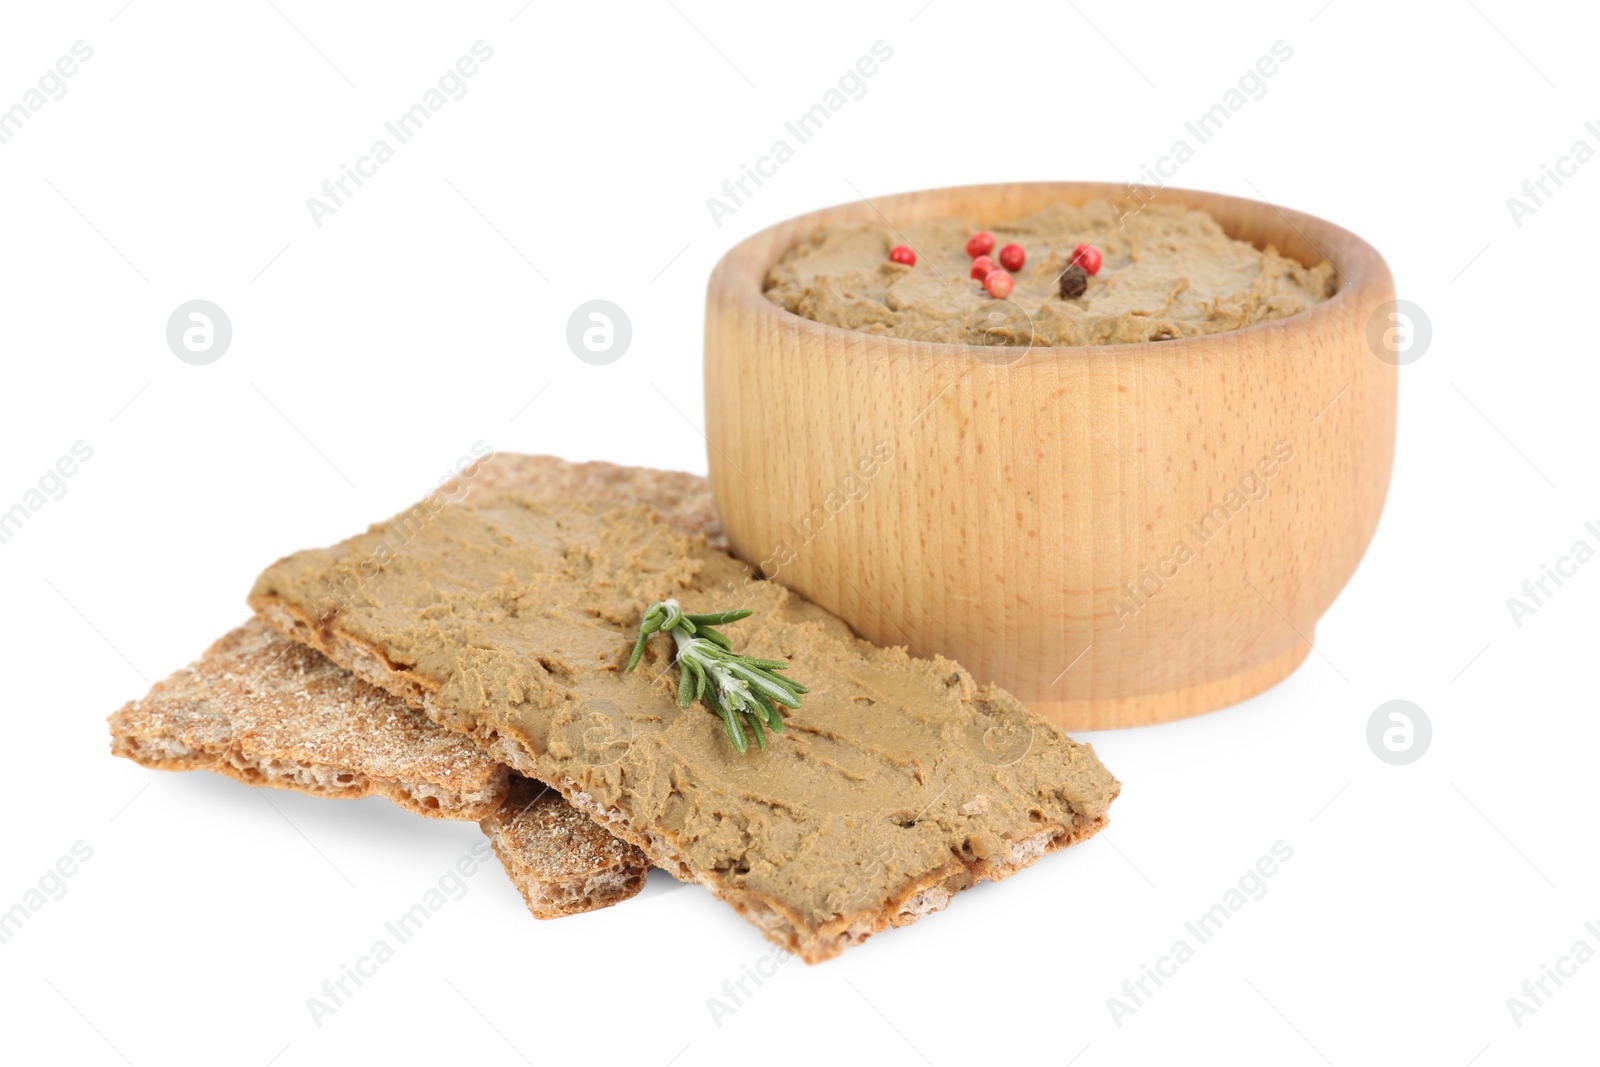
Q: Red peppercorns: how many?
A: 6